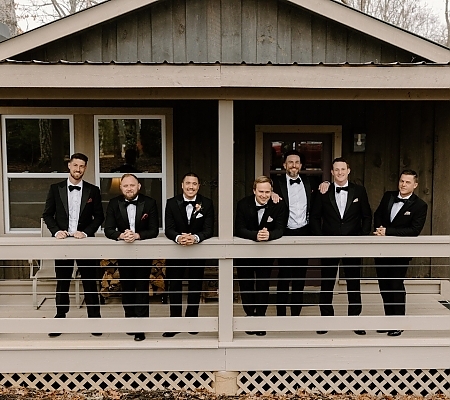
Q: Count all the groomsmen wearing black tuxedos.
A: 7